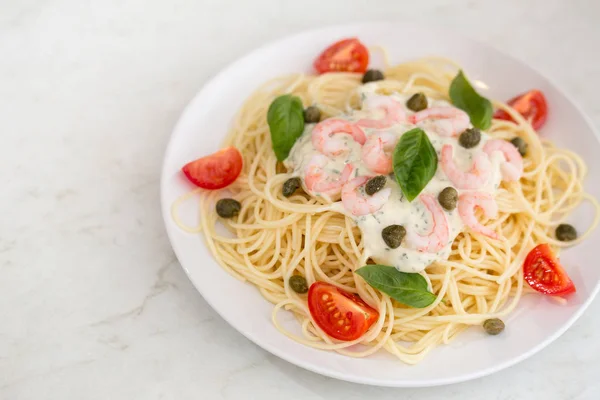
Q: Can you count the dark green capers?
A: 13